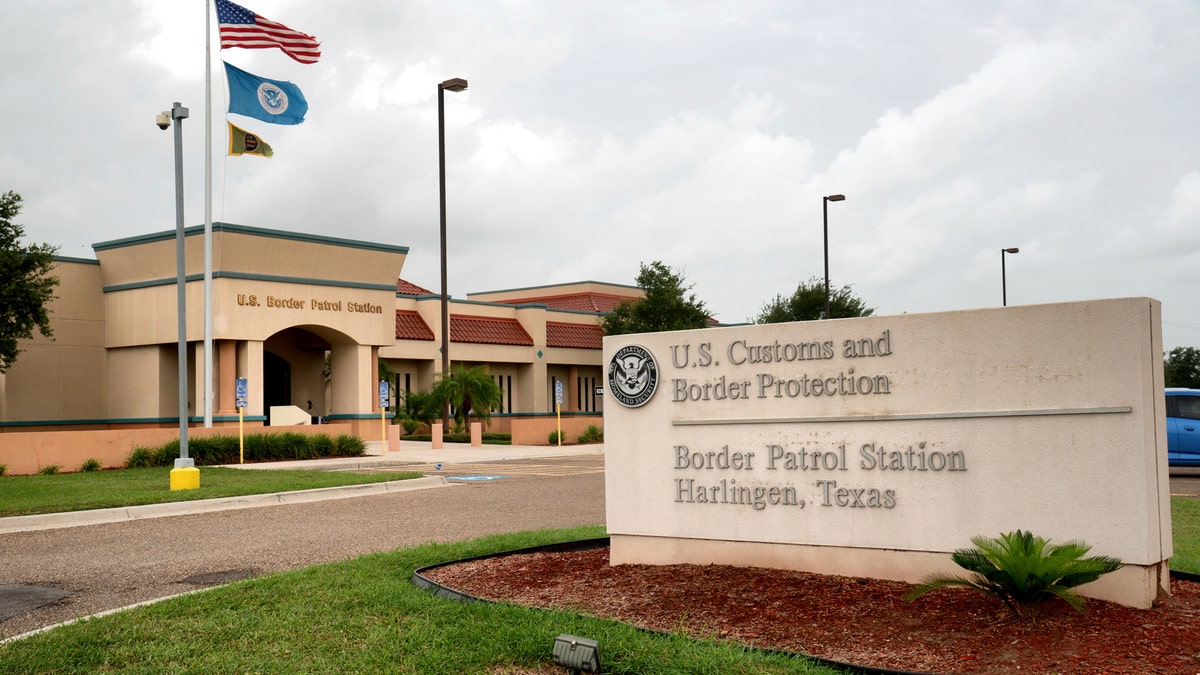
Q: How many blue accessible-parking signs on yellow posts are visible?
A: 3